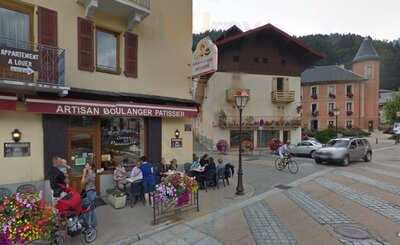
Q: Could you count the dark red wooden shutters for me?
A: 3